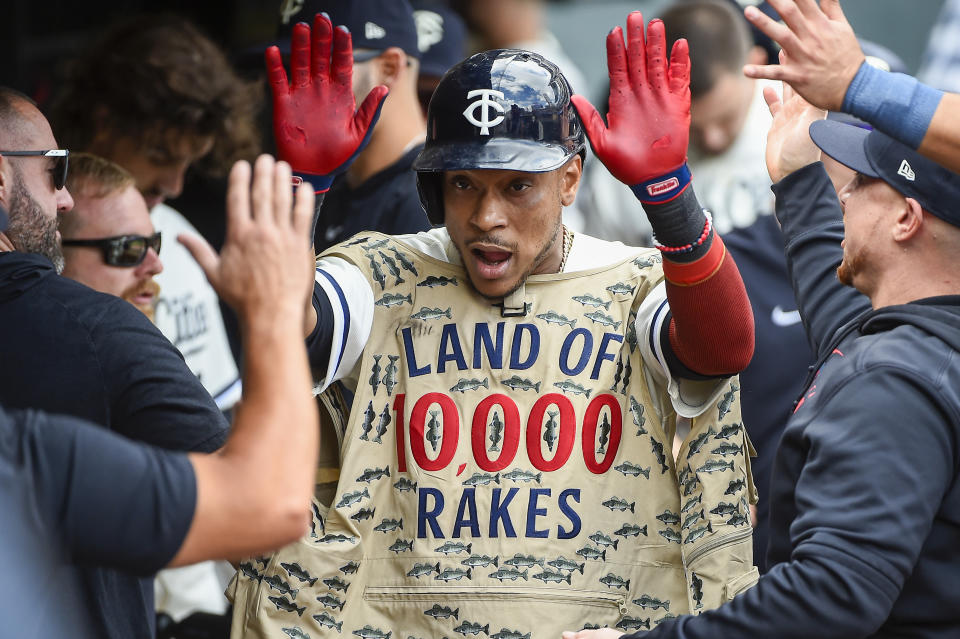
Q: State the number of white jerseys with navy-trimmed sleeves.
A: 2